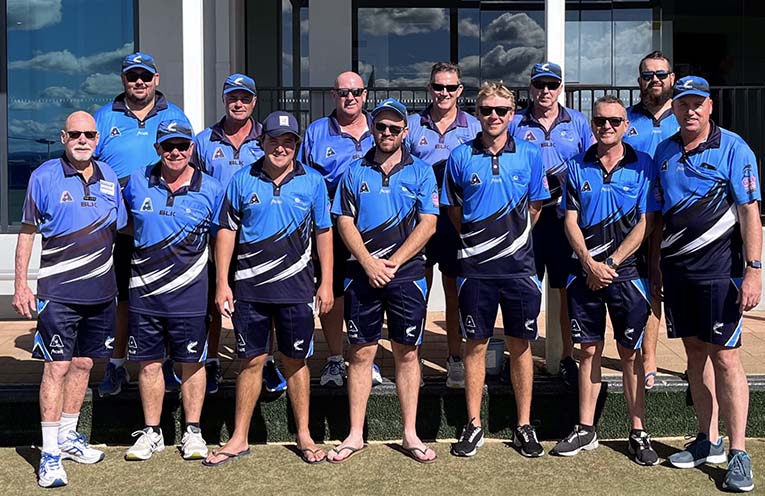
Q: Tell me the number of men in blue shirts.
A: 13